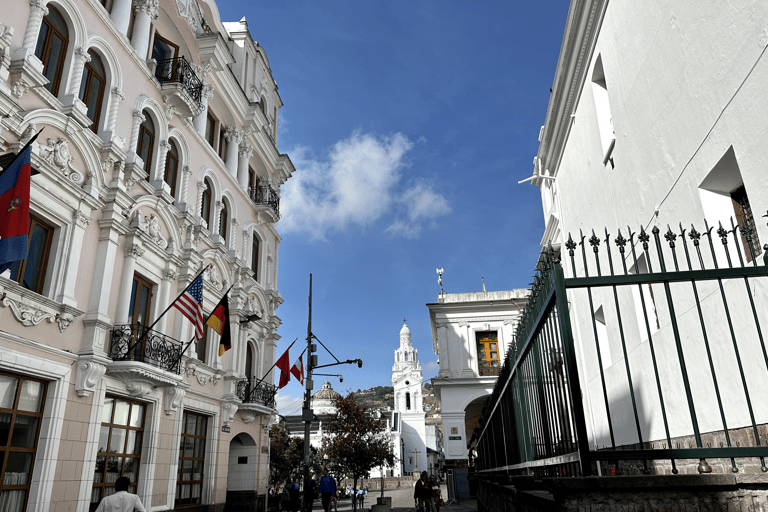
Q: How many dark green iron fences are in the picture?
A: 1